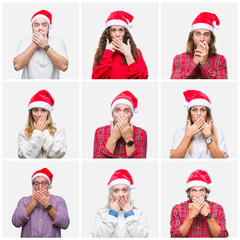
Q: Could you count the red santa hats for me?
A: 9